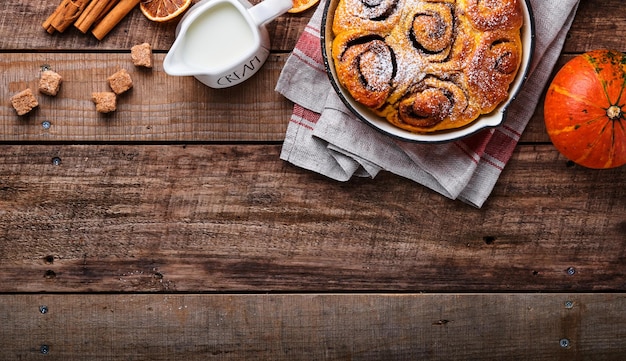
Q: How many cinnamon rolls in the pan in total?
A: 6